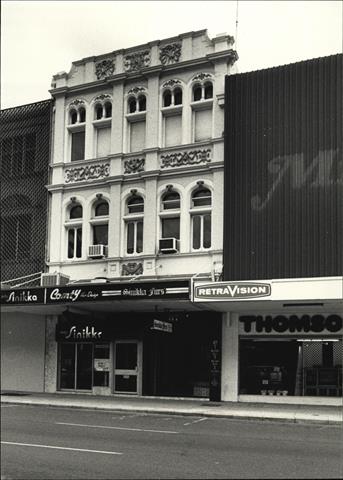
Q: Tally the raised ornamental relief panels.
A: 7